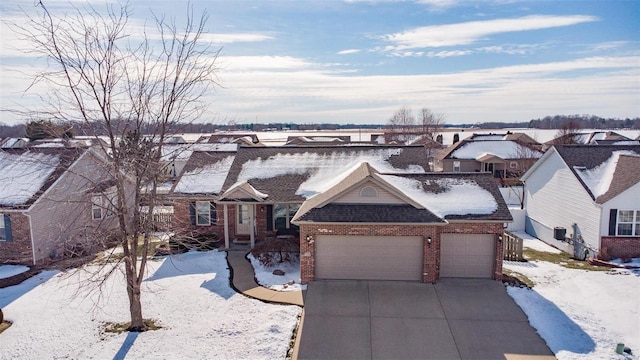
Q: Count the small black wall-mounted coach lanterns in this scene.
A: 4